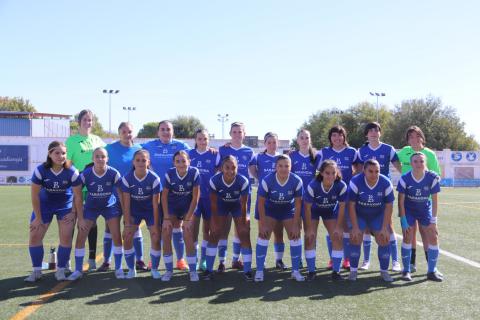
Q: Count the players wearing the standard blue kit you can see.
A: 15